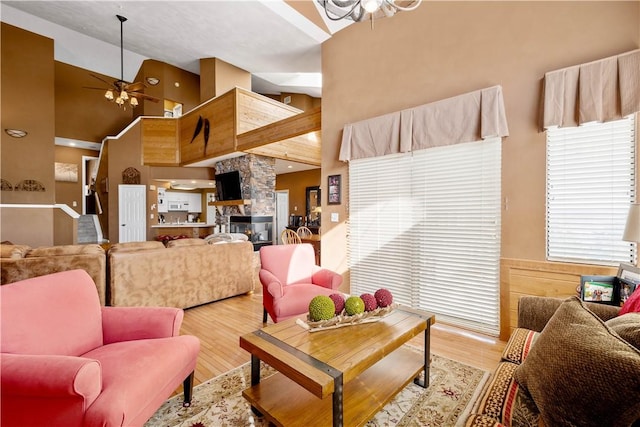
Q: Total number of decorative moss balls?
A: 5